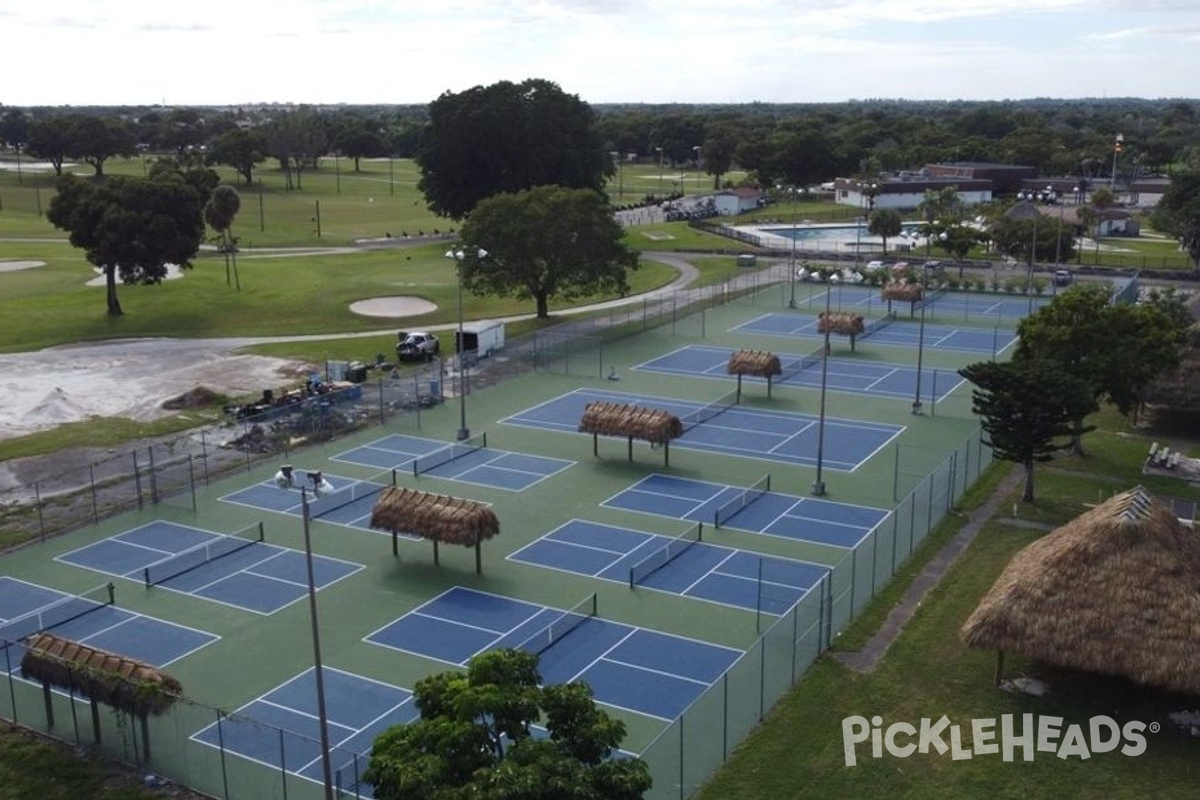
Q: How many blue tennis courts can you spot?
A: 12